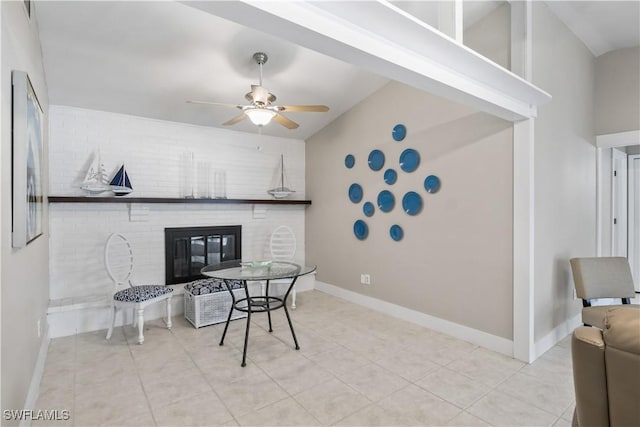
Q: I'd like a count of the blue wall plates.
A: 12